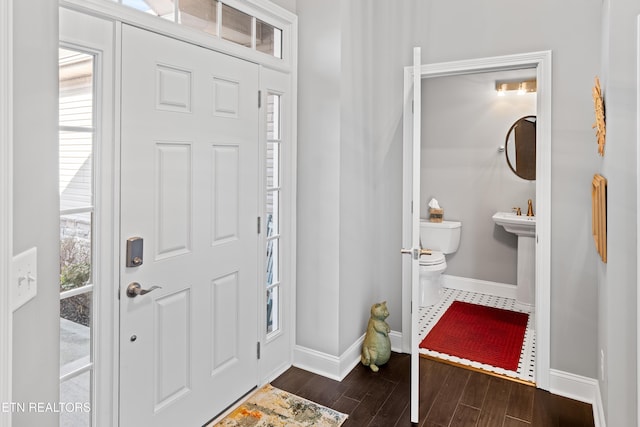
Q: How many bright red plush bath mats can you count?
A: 1